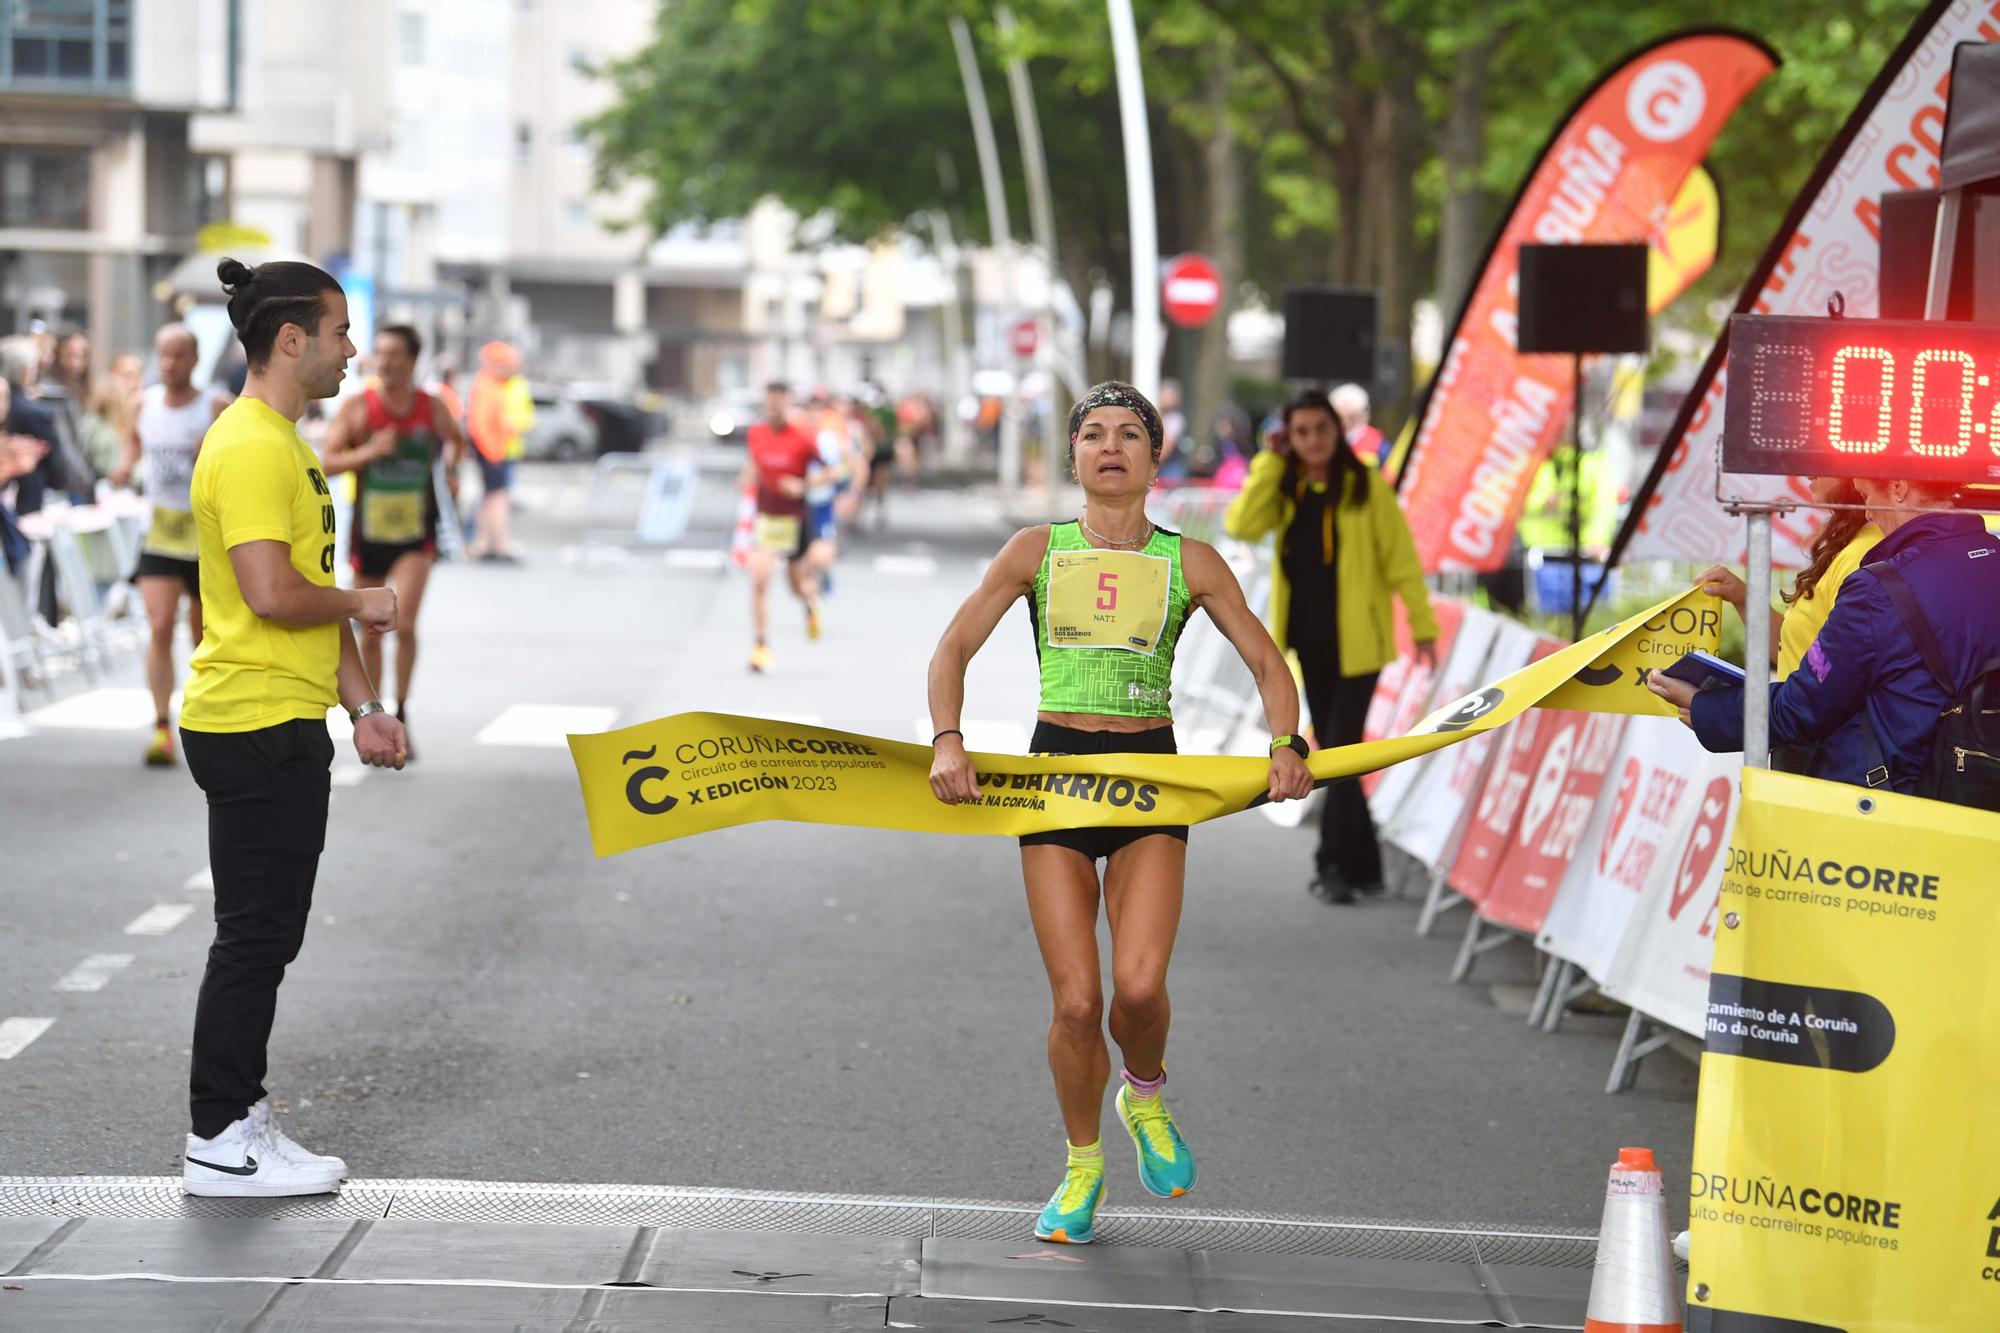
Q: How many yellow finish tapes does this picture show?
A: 1